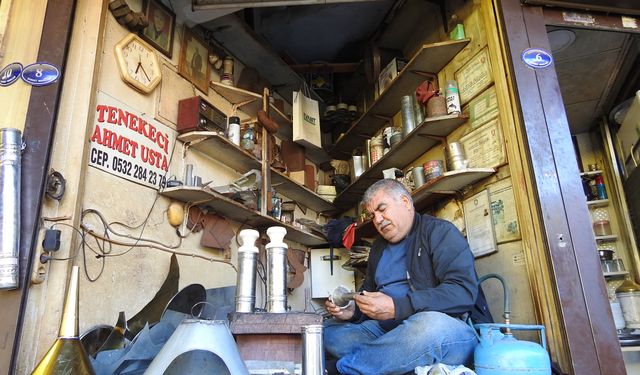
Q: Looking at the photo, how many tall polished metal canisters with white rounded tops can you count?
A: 2